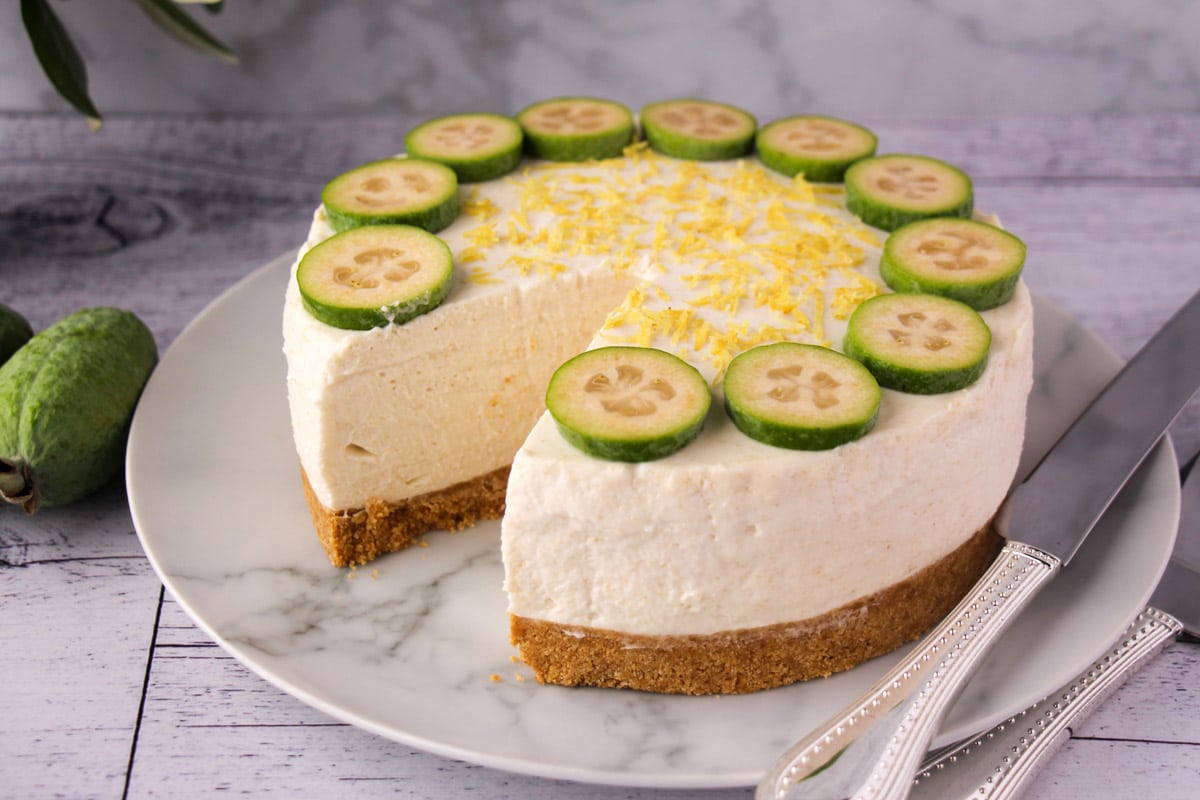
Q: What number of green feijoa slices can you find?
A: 11